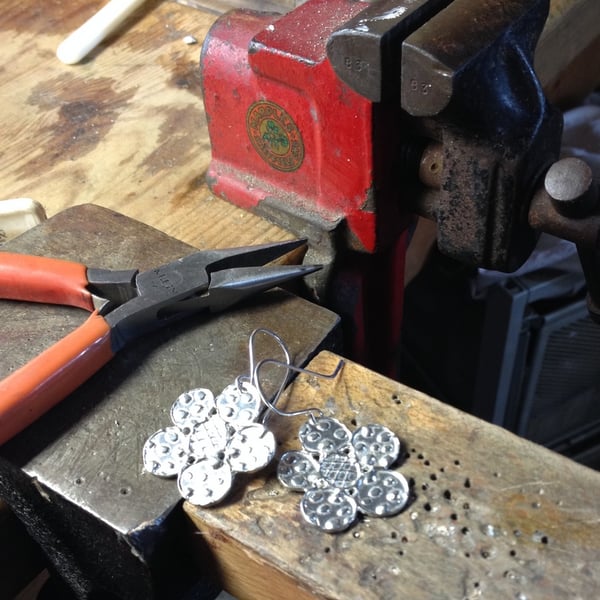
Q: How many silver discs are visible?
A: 12